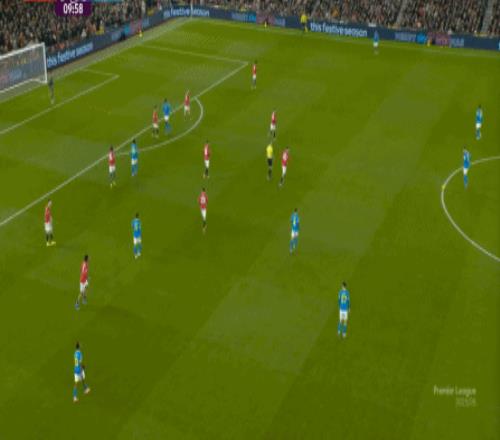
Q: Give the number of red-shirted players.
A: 10